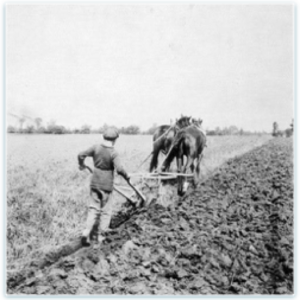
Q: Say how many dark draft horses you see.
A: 2